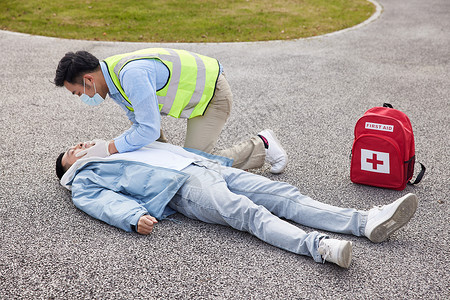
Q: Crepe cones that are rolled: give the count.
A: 0